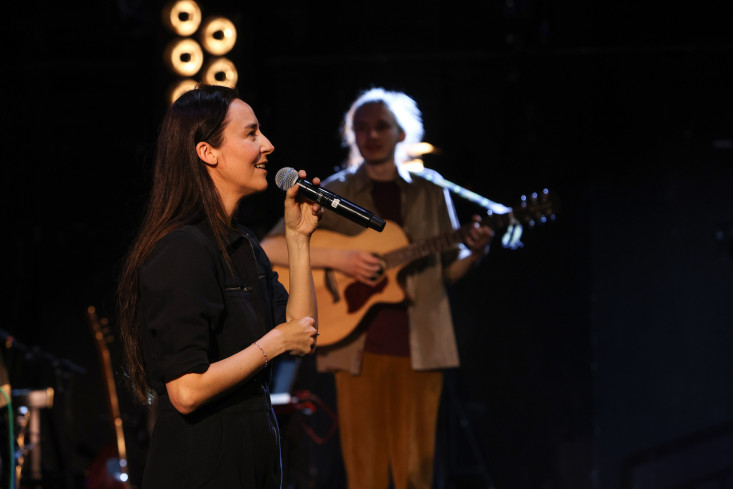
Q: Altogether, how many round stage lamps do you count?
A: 5